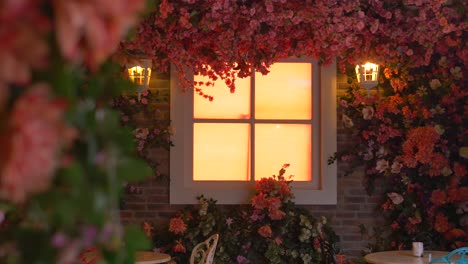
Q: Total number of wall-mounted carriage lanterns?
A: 2